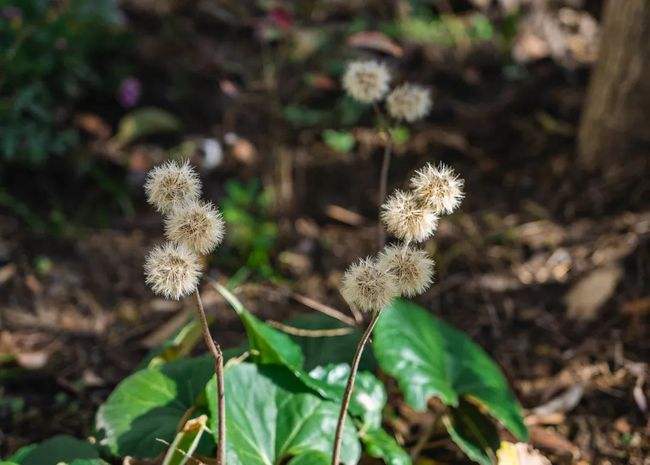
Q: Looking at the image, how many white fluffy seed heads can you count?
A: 9